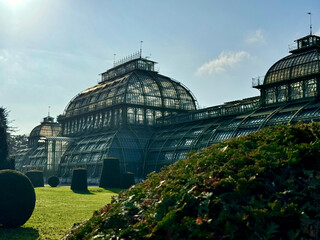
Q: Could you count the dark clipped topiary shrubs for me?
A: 6